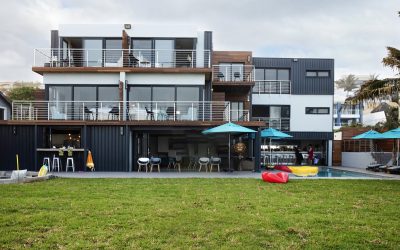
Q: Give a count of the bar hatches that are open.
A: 1